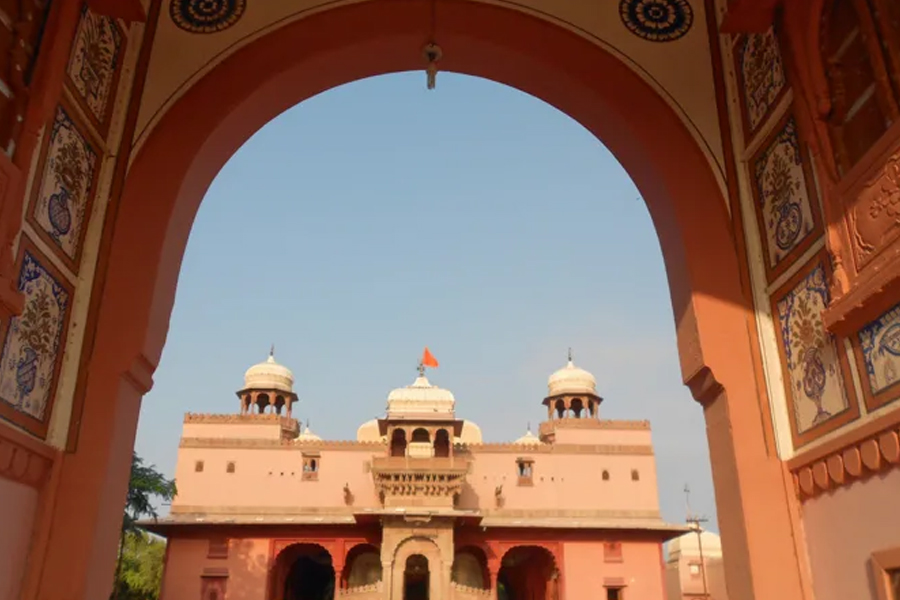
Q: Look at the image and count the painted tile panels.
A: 7